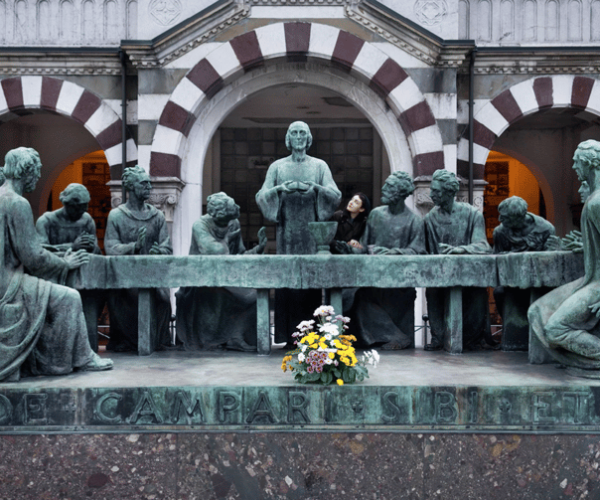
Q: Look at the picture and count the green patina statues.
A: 11